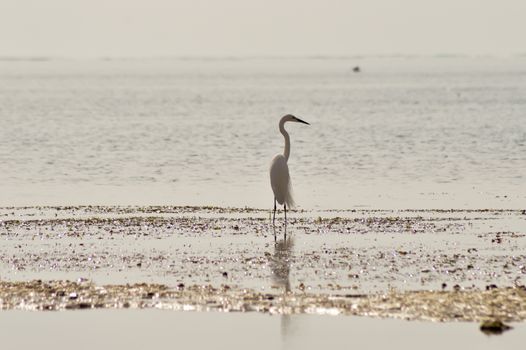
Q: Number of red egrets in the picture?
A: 0